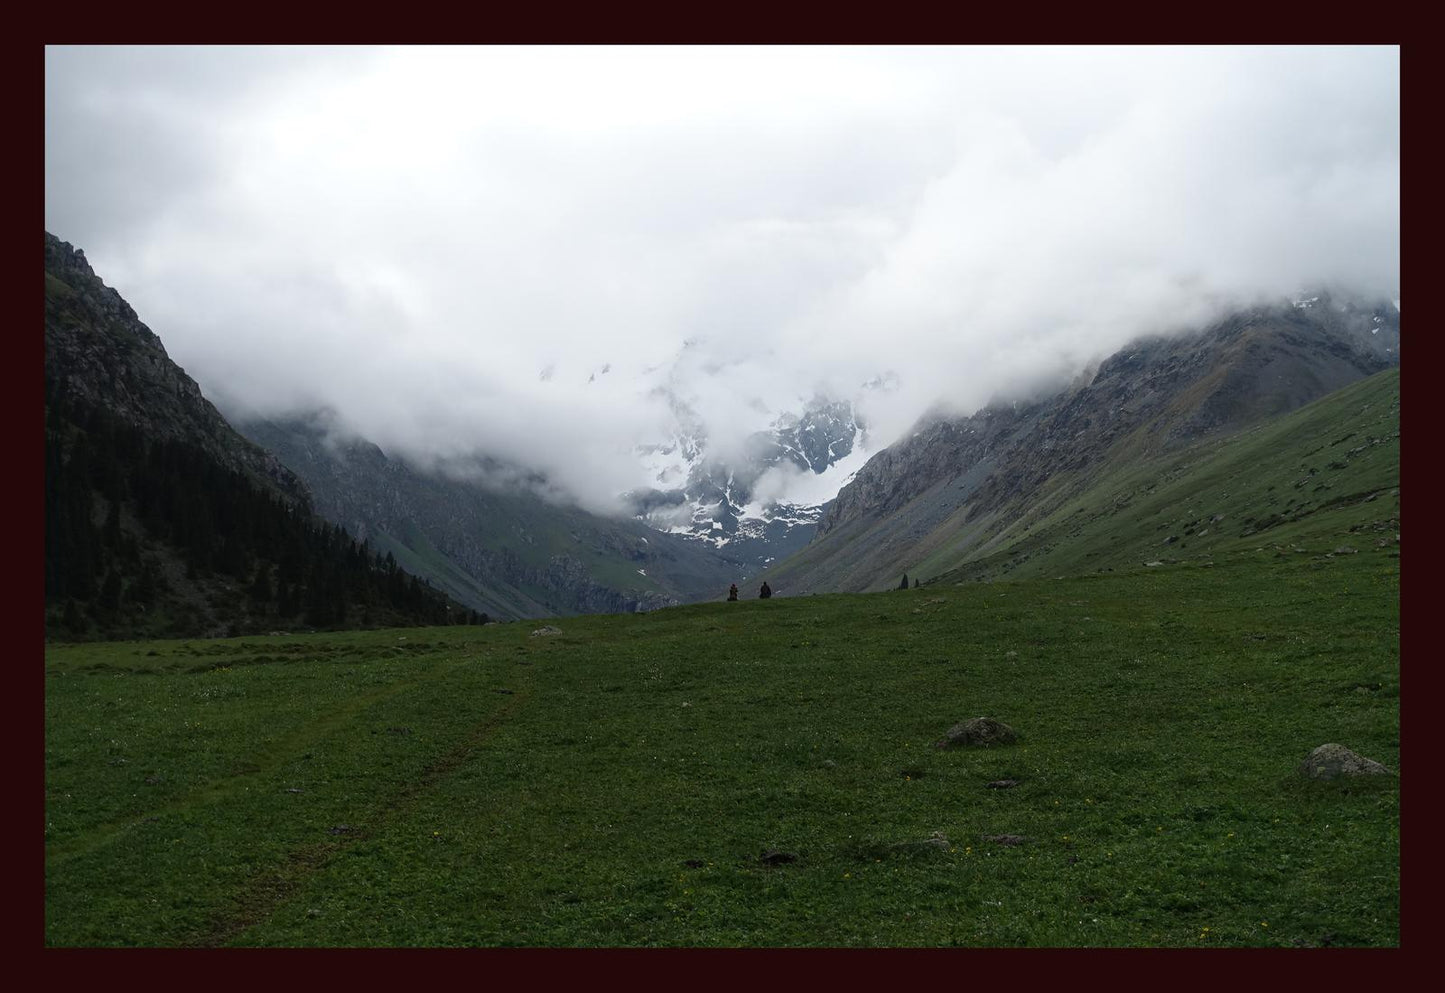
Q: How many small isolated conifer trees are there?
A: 2